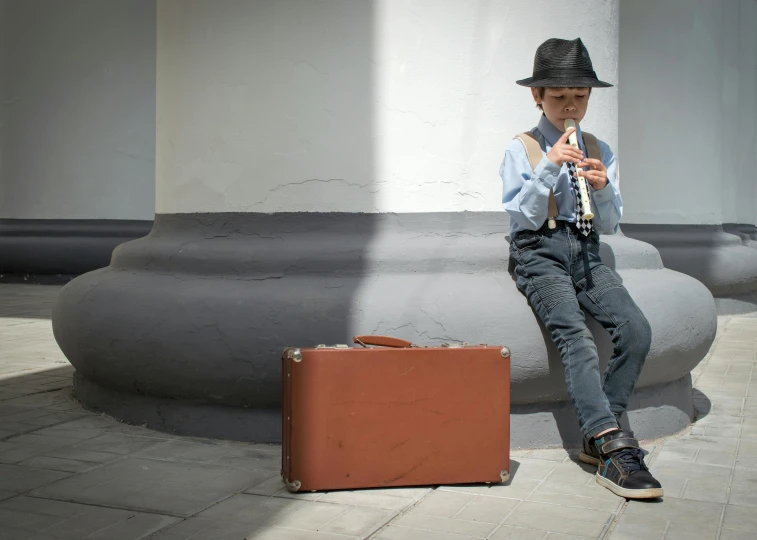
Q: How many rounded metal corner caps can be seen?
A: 4